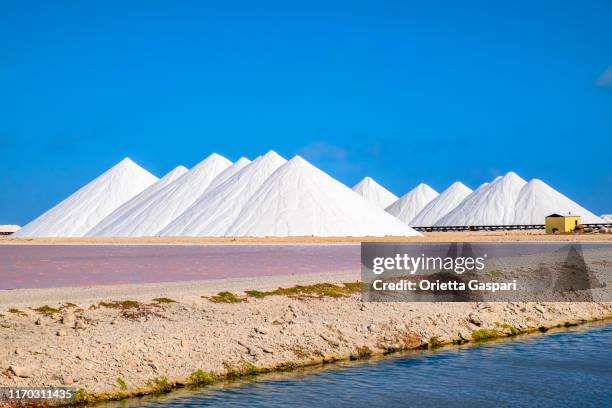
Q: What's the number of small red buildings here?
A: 0